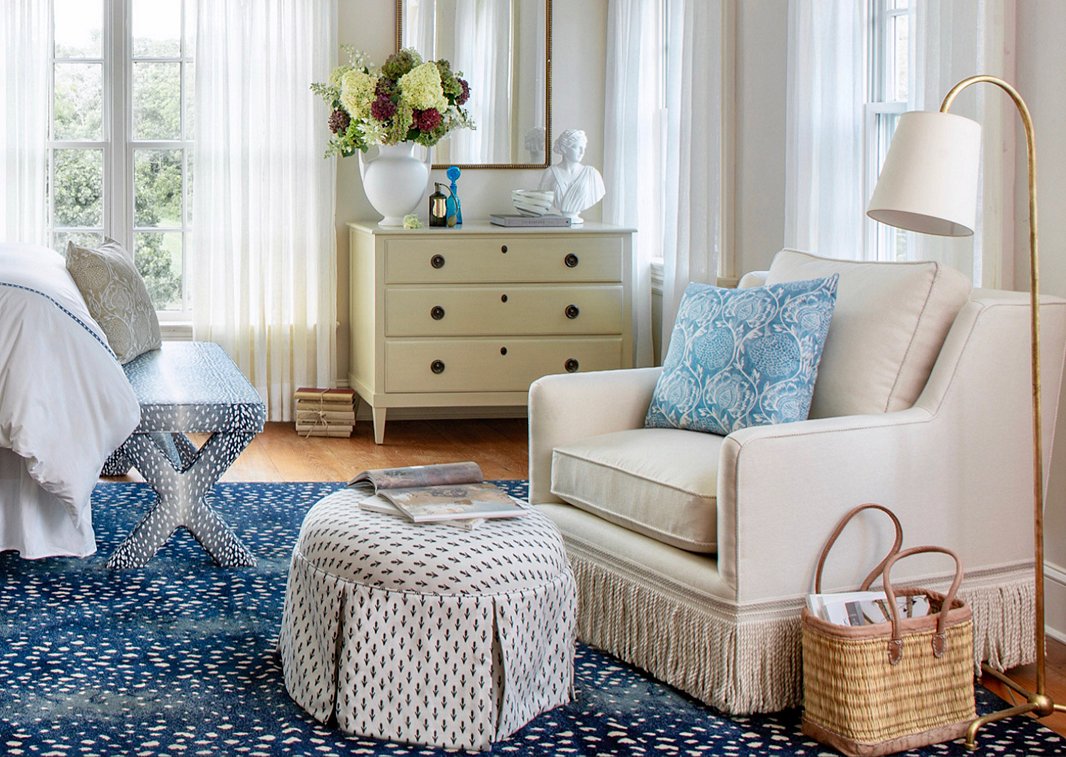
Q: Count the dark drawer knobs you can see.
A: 6